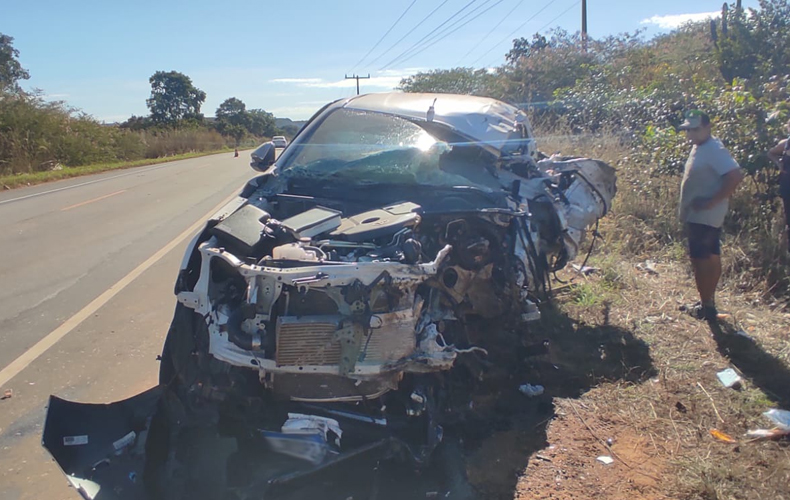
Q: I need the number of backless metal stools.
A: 0